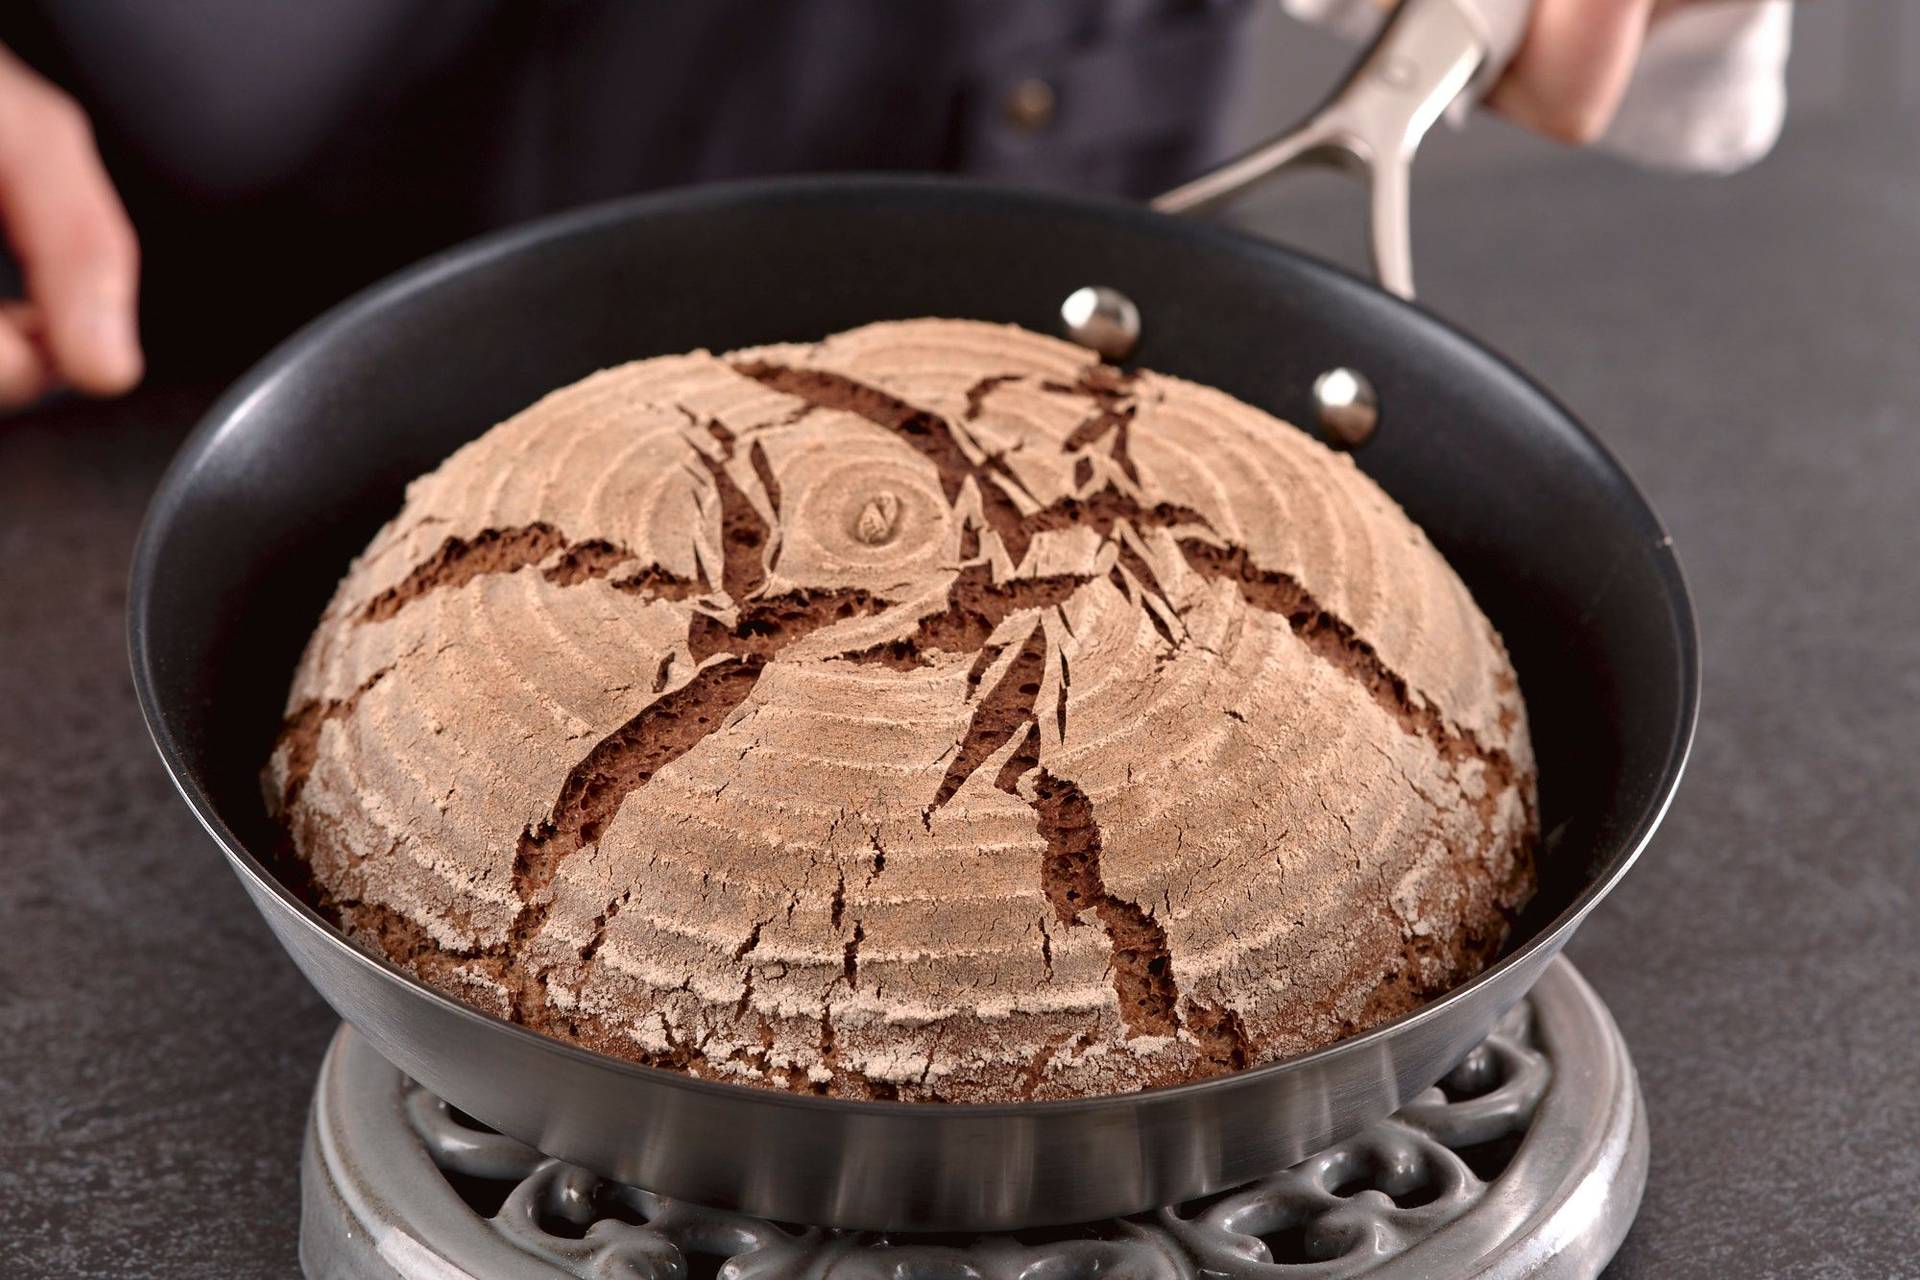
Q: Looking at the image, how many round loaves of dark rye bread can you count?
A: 1